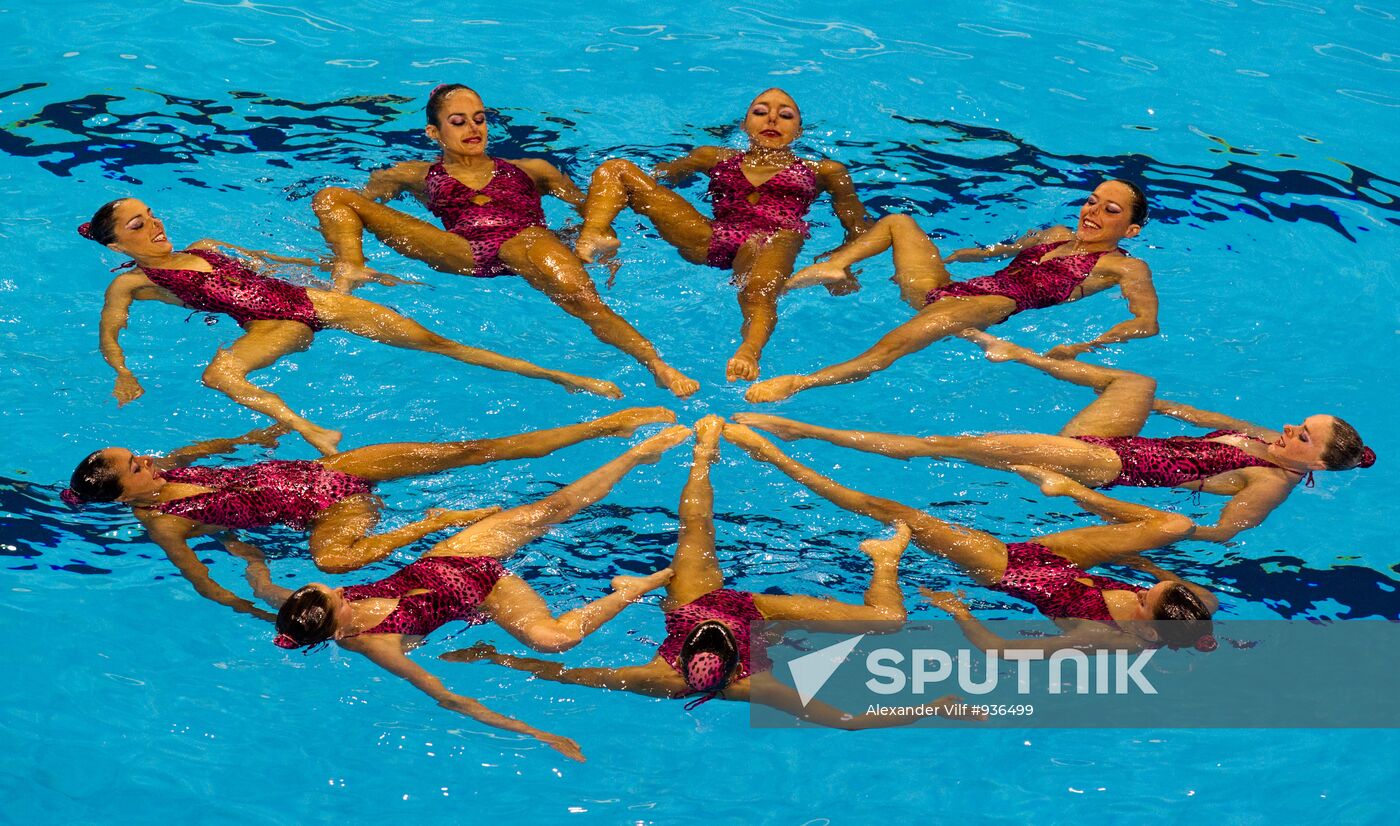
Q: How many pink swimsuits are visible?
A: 9